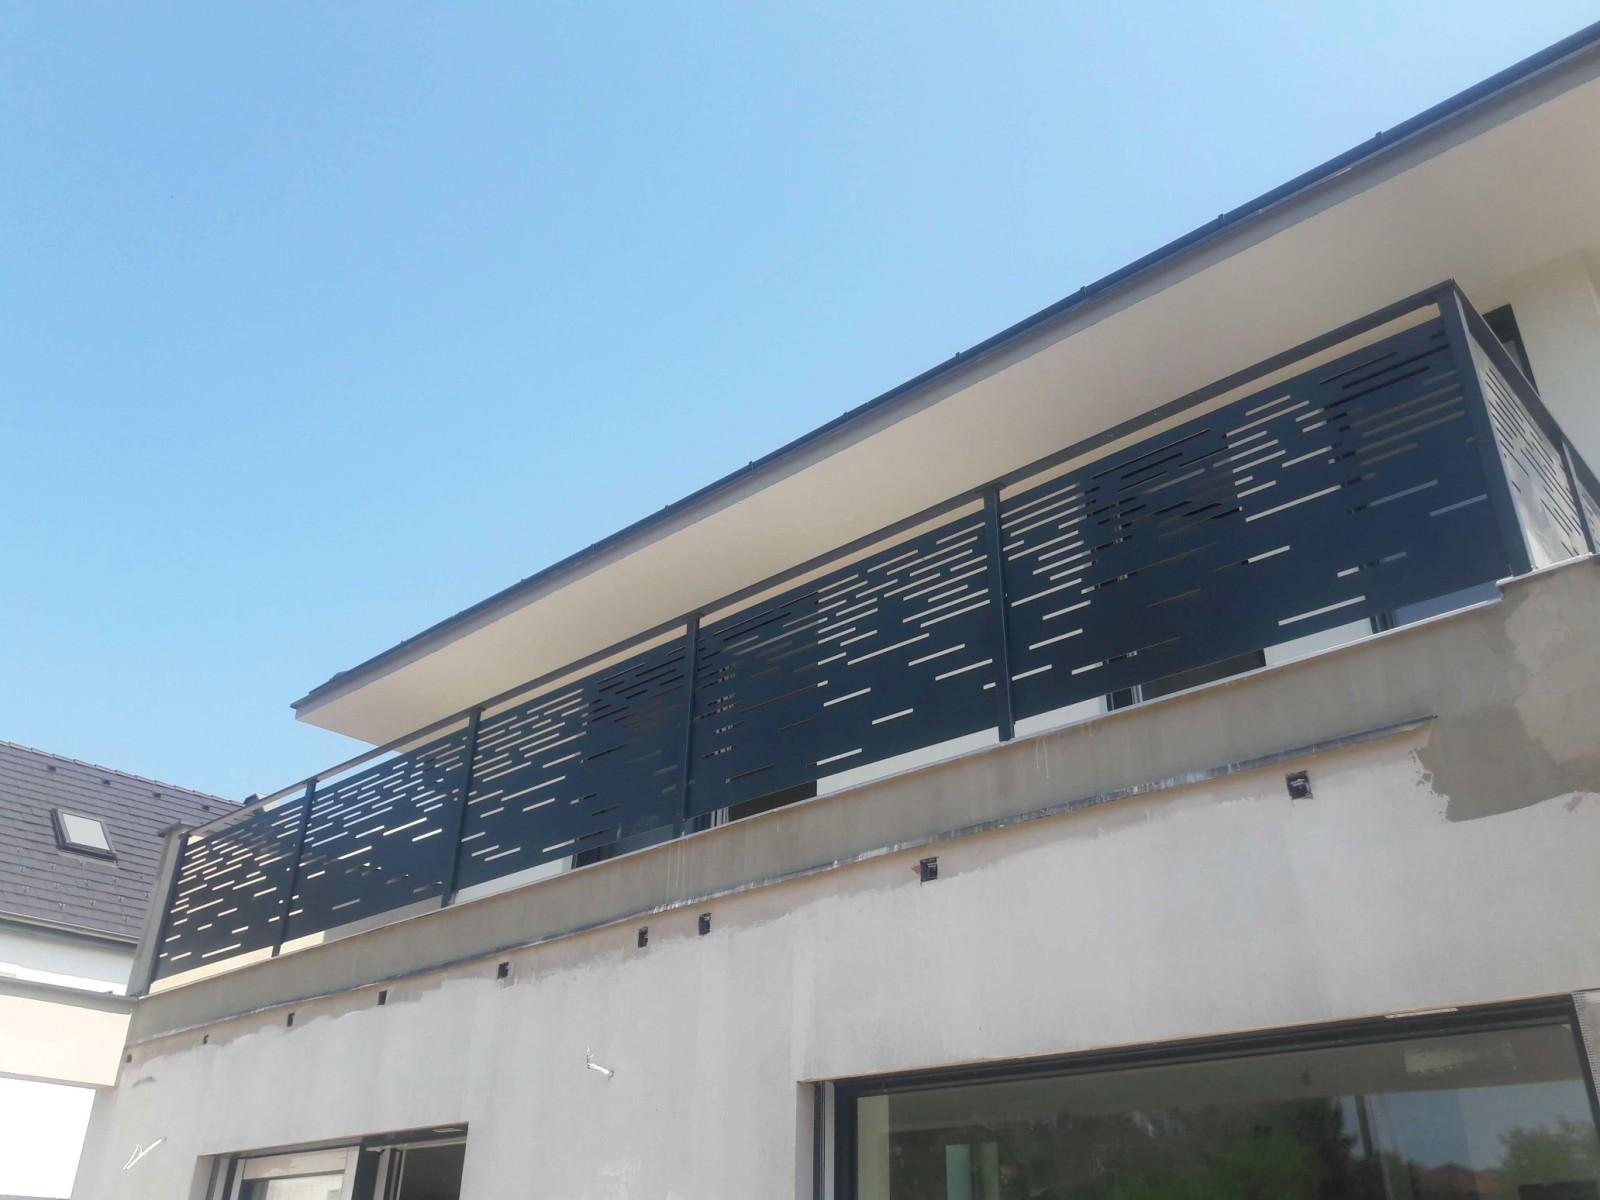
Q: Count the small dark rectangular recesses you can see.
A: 9